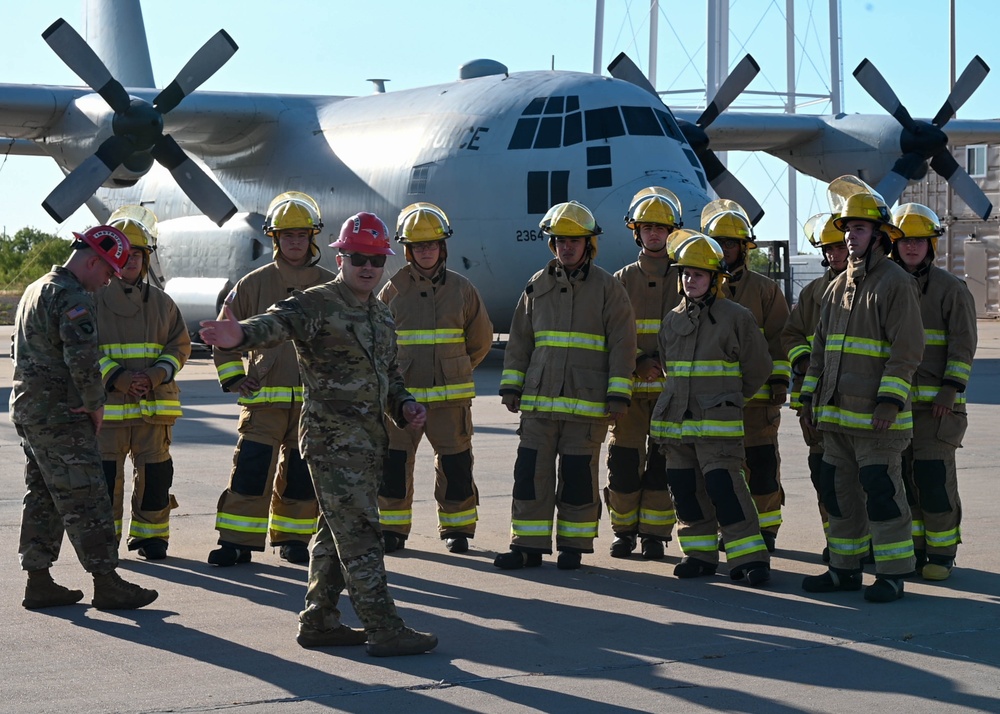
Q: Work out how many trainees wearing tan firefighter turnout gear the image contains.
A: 10